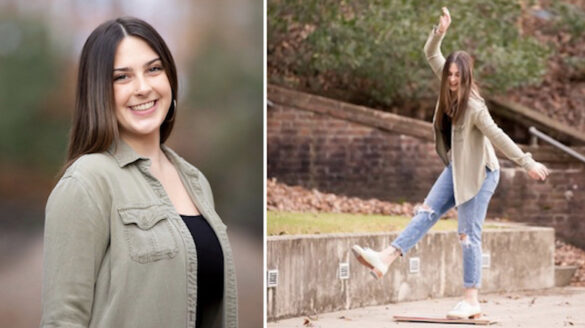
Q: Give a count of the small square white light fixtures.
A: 4